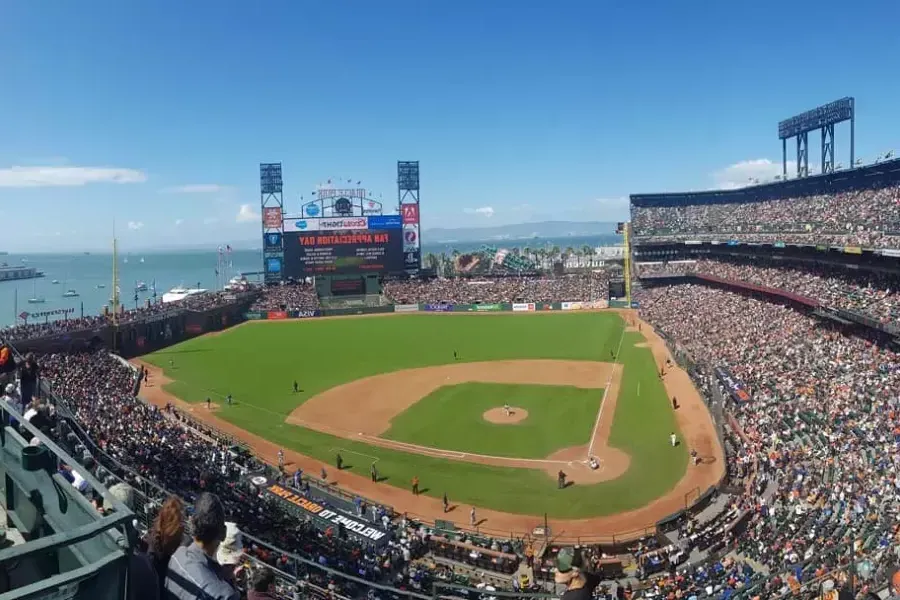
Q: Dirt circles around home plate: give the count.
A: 1